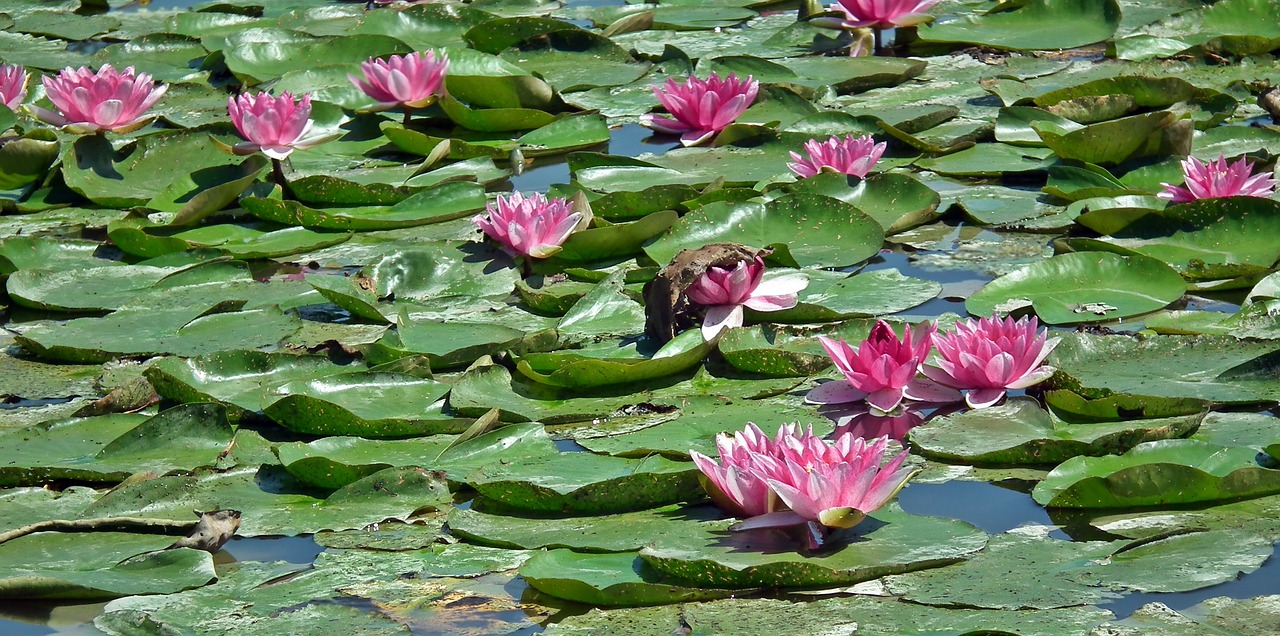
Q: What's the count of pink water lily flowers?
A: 14